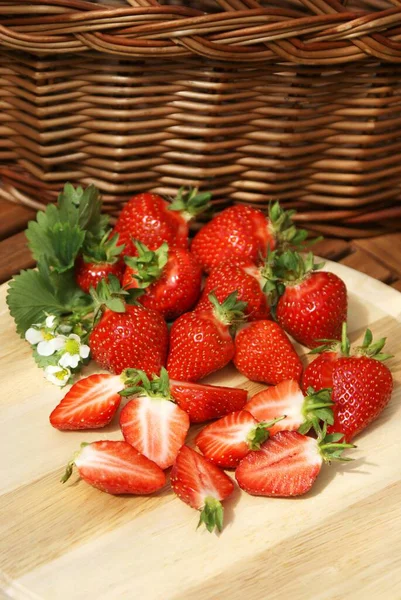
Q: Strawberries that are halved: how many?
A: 8